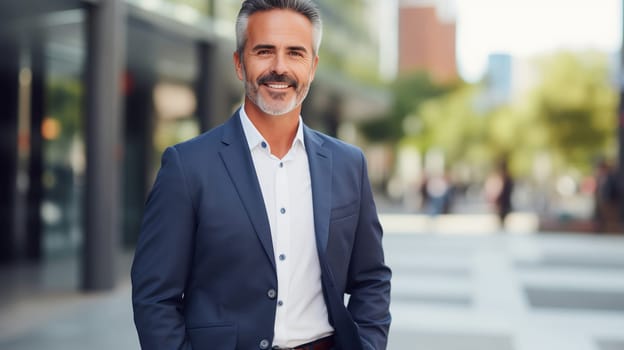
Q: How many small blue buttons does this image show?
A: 5